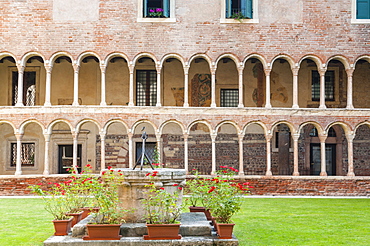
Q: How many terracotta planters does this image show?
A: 8